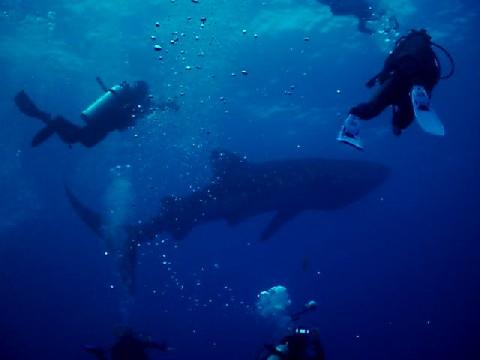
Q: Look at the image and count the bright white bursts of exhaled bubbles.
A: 1